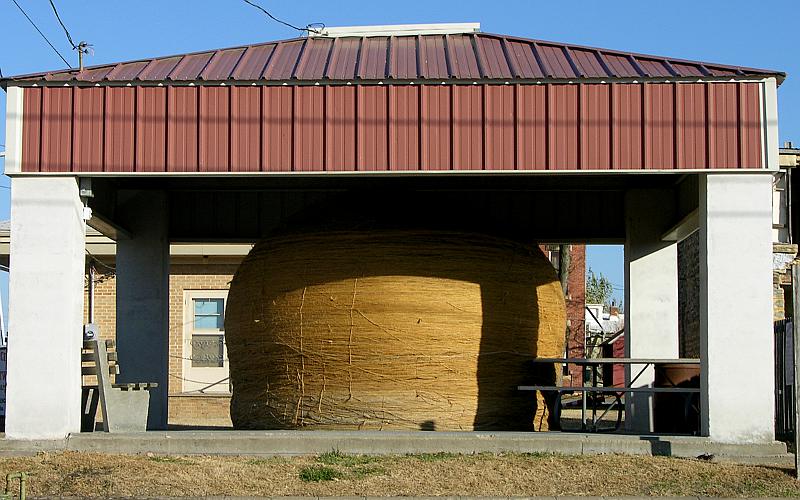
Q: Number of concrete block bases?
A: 4